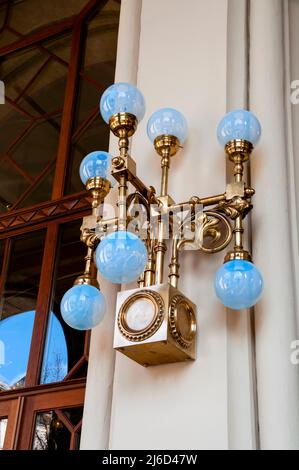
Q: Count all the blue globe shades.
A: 7